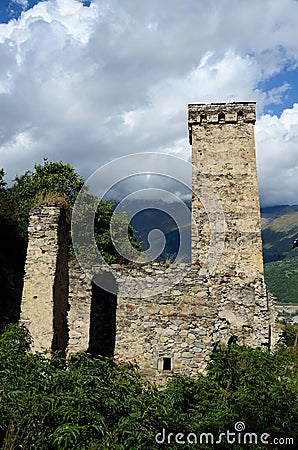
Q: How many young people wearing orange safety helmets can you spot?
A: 0